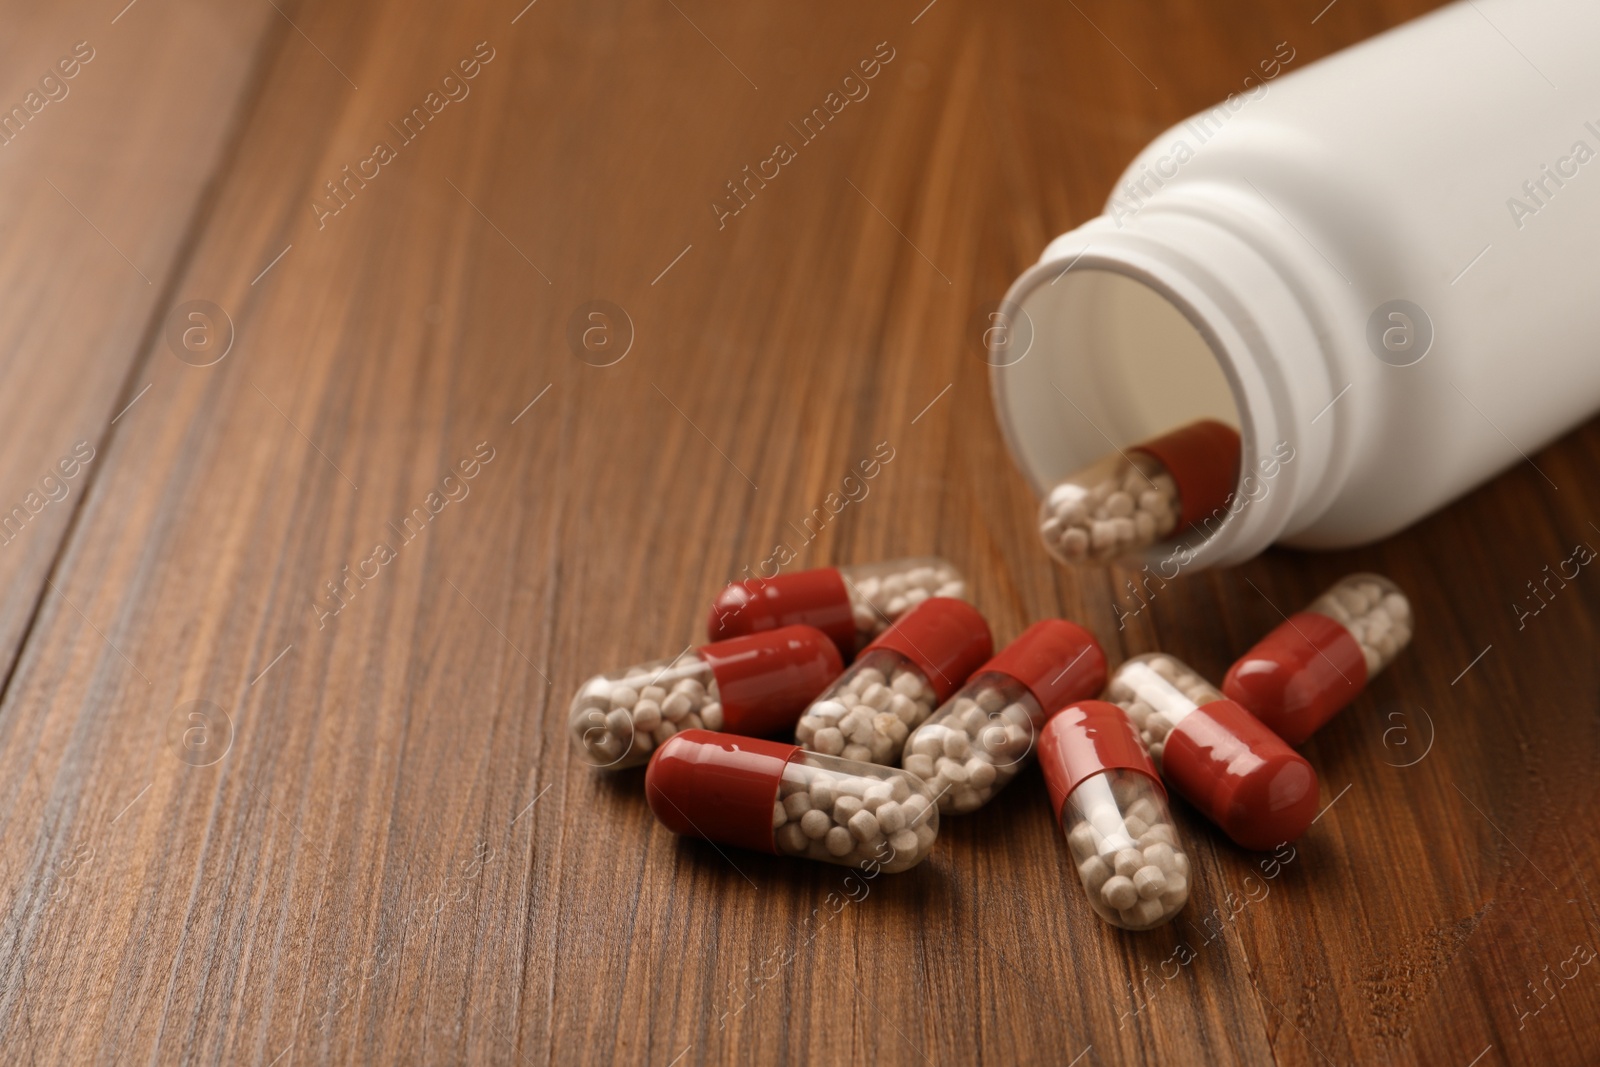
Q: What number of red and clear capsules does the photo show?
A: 9